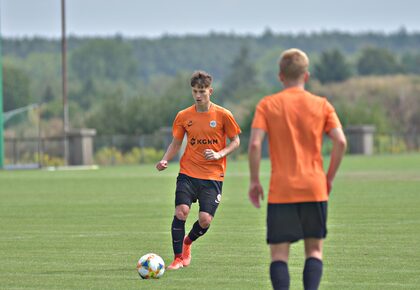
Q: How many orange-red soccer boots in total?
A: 2